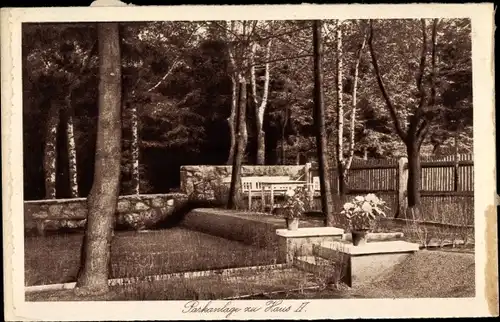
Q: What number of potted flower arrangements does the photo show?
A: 2